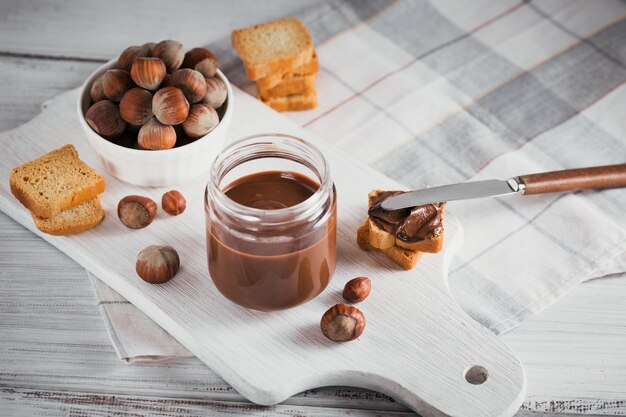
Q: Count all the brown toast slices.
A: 8